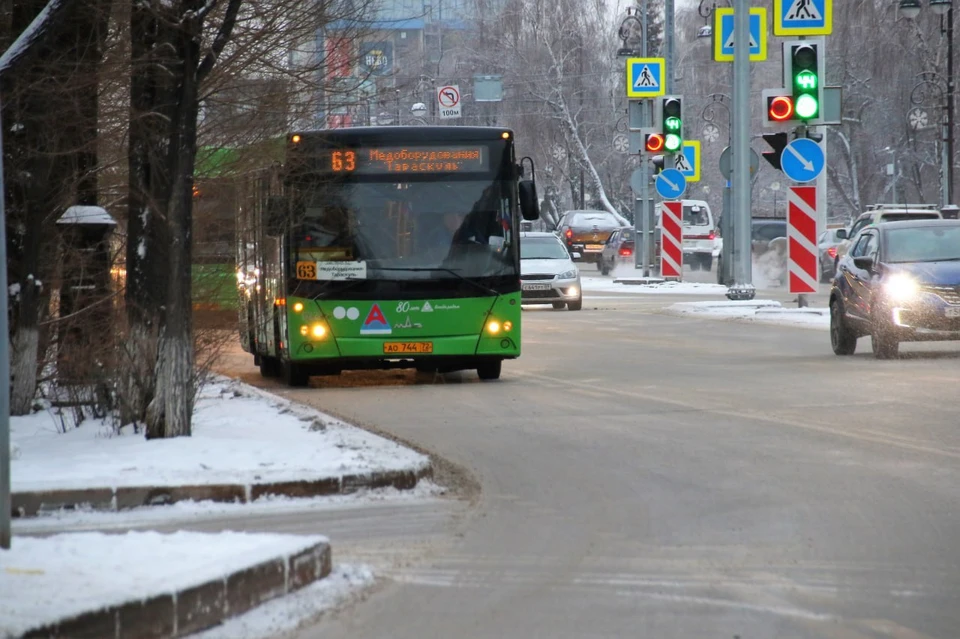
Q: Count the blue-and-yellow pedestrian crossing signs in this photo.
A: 4